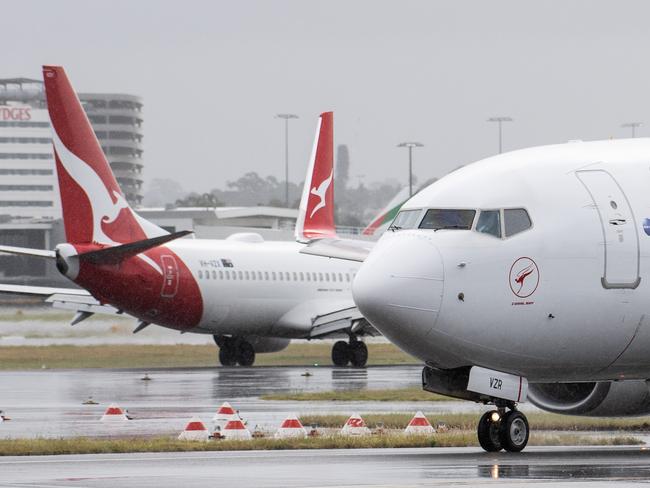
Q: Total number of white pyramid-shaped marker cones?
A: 7